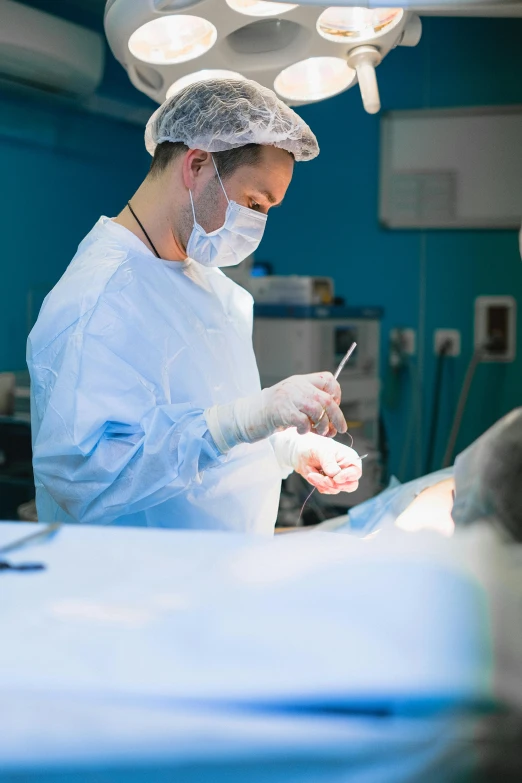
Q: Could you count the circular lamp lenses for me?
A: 5